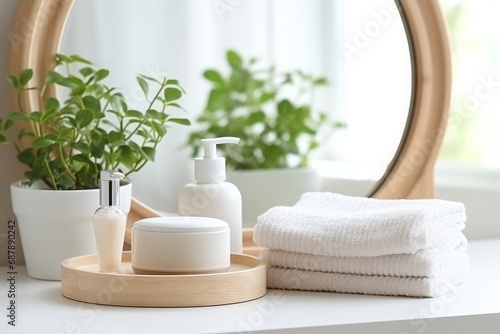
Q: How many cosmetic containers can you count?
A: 3